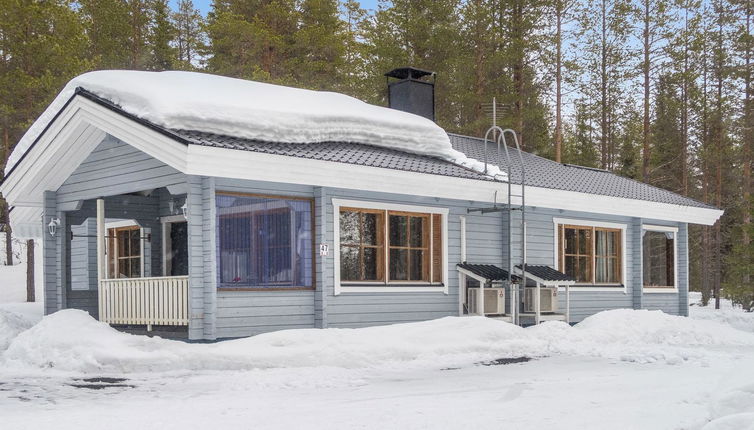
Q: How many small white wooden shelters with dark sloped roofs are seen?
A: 2